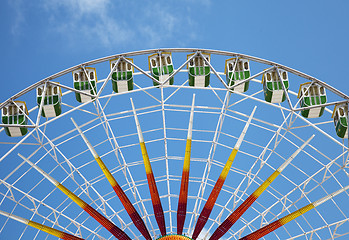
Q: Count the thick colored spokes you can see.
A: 8